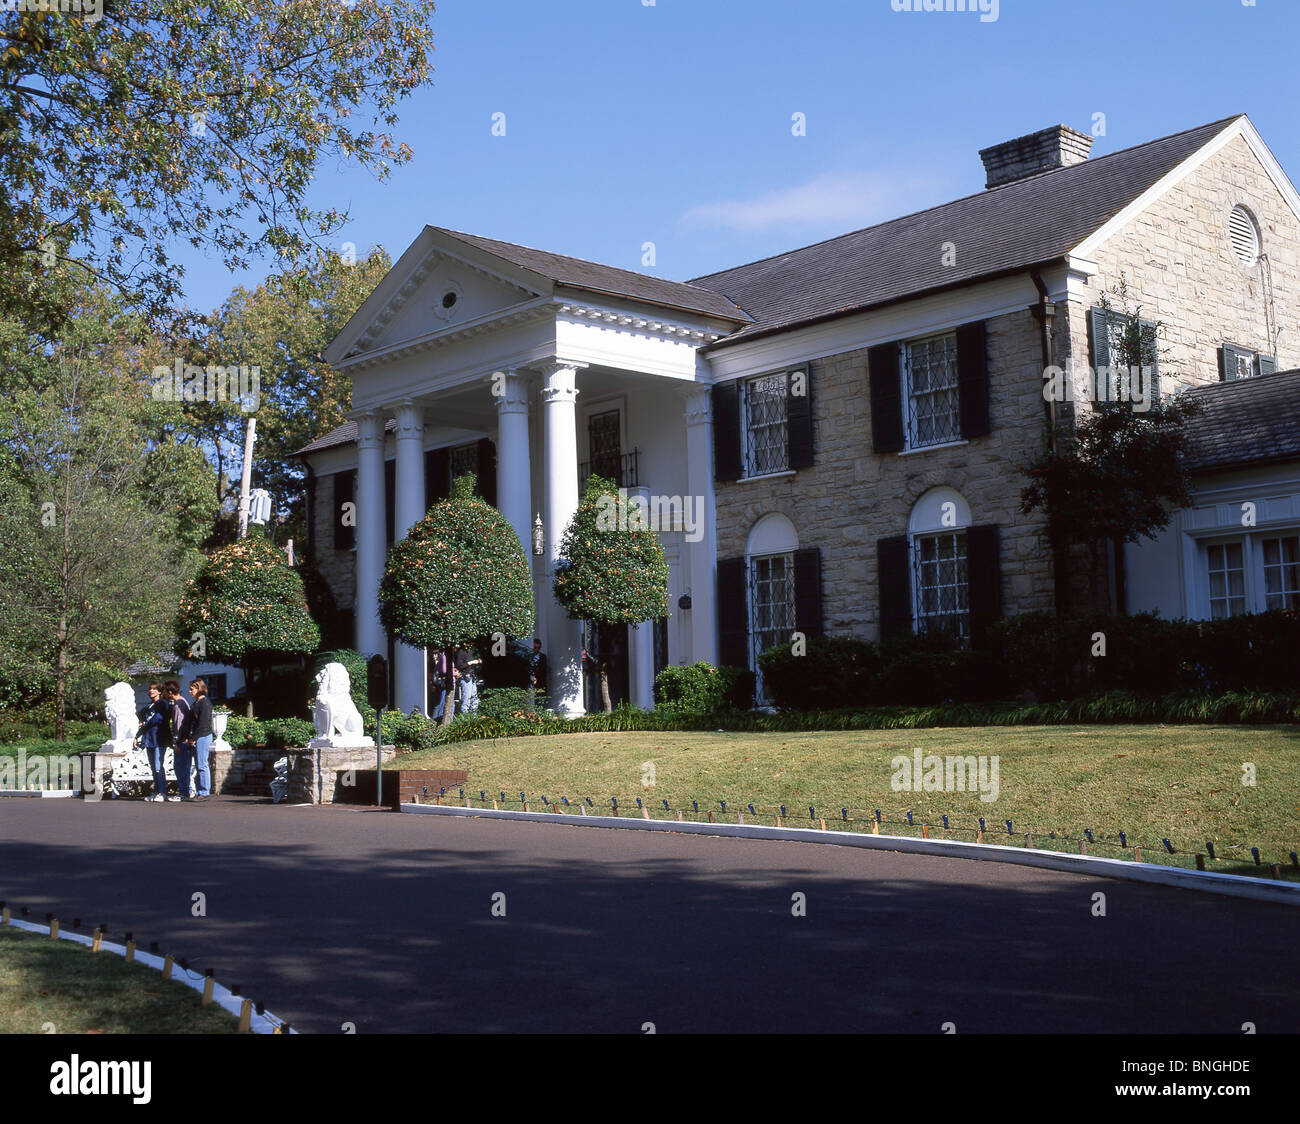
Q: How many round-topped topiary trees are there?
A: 3